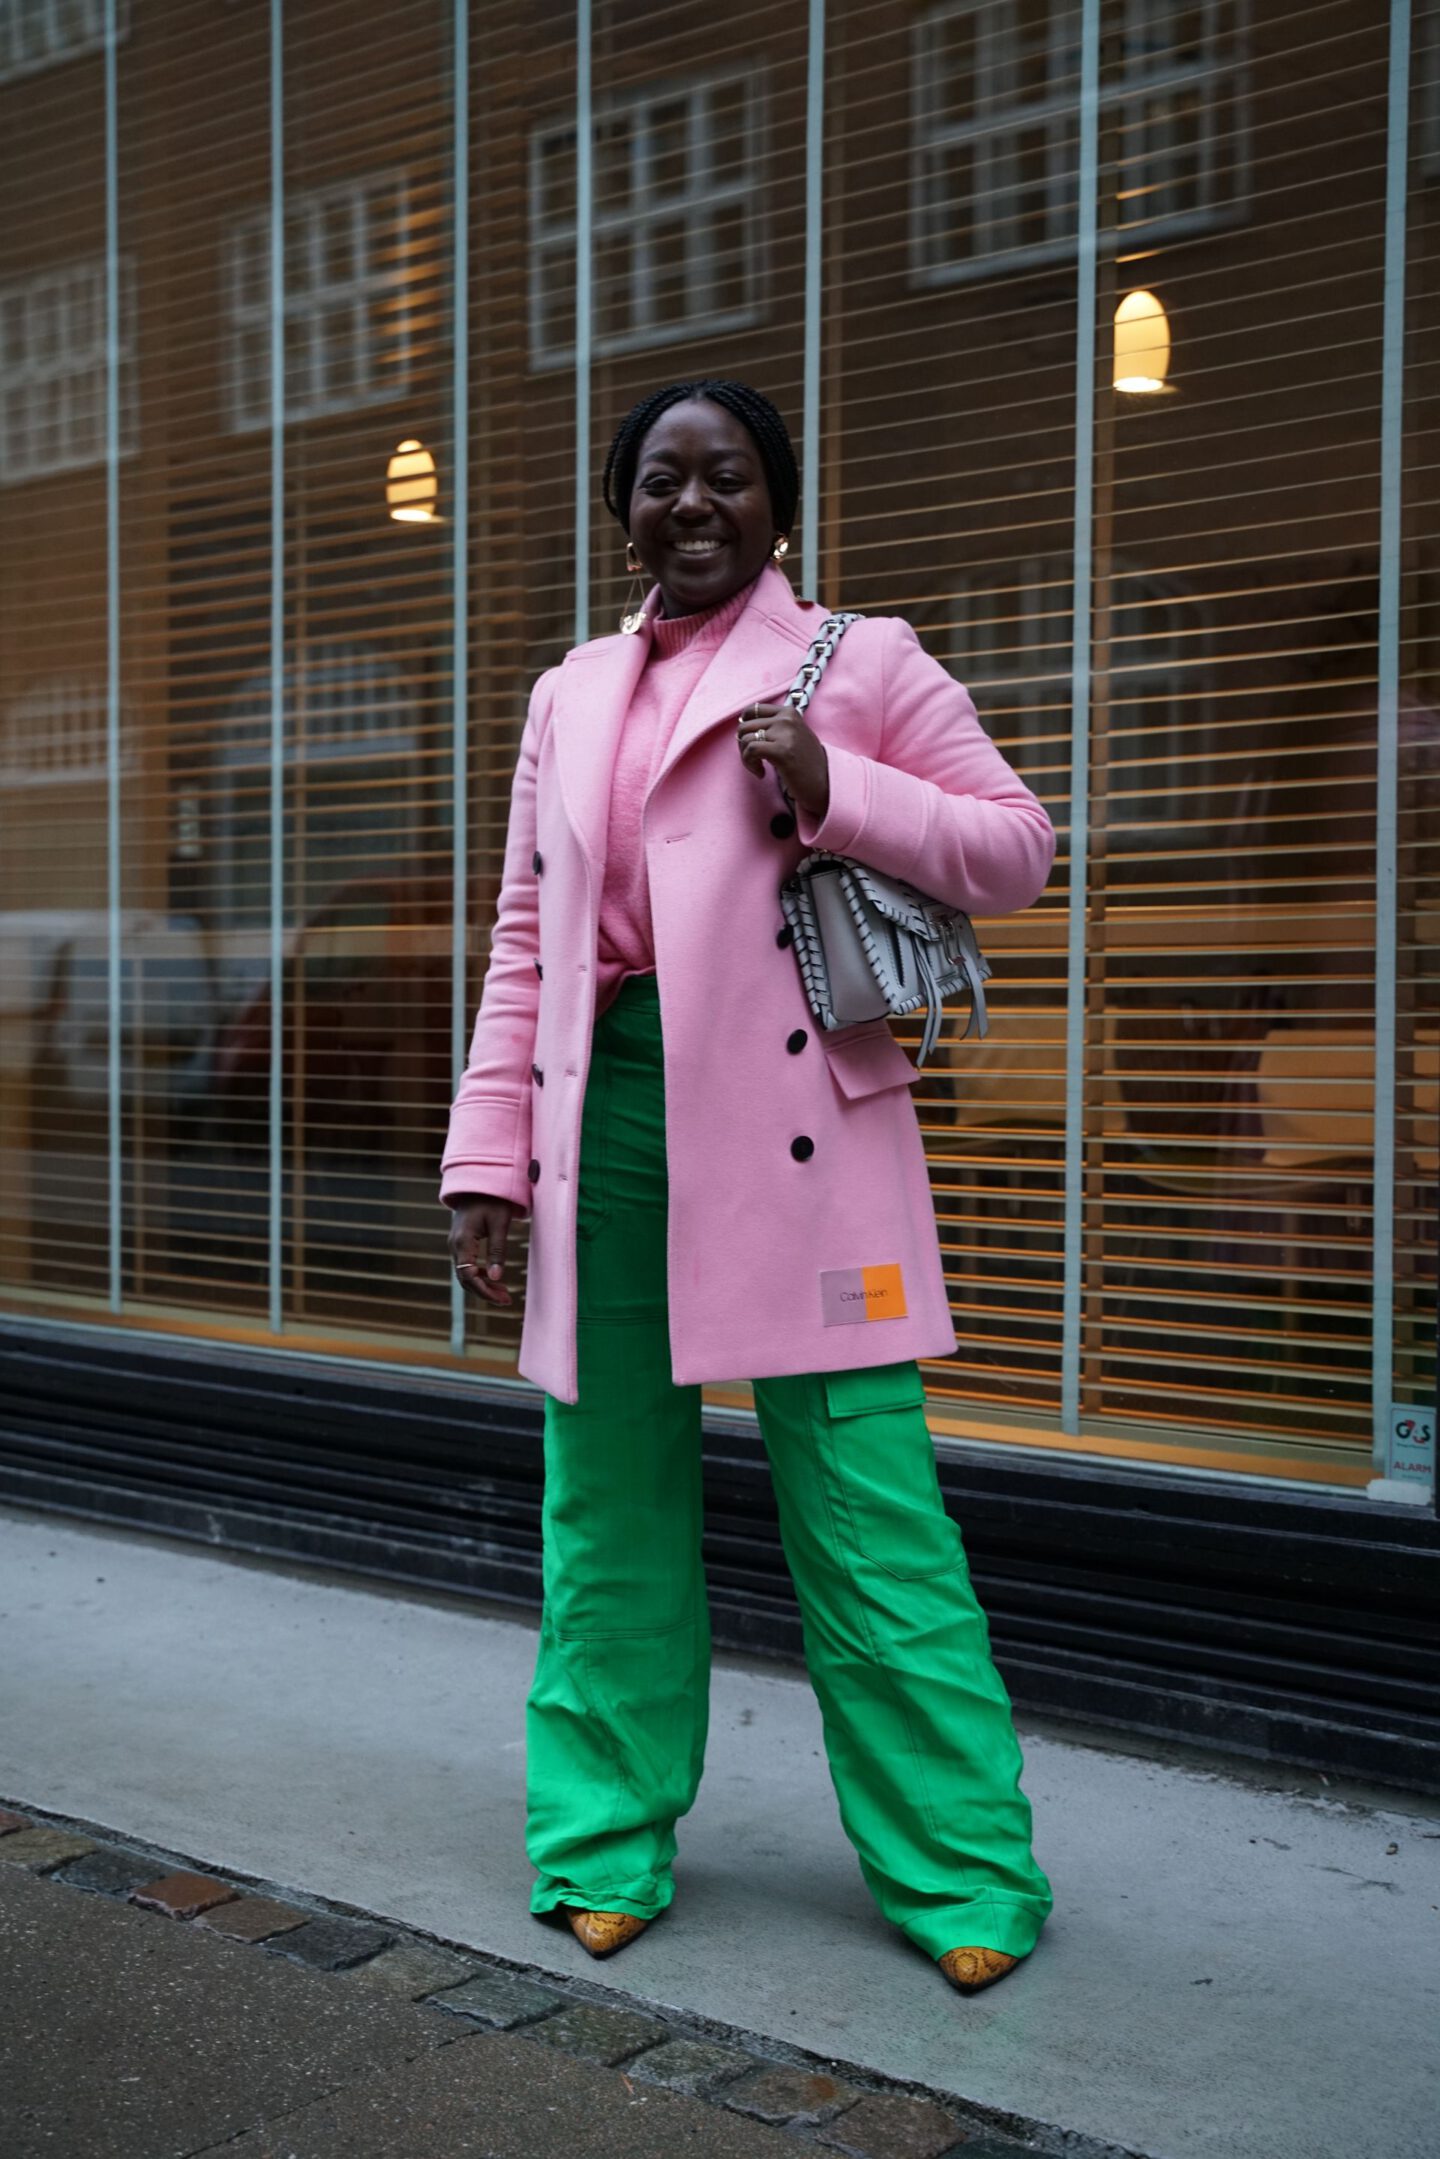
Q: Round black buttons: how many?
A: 8